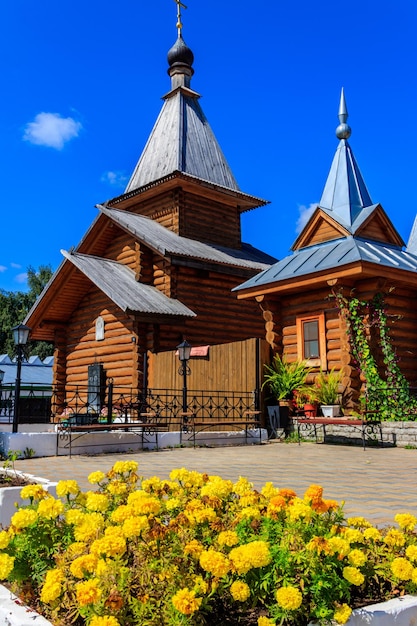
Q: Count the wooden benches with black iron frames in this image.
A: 3